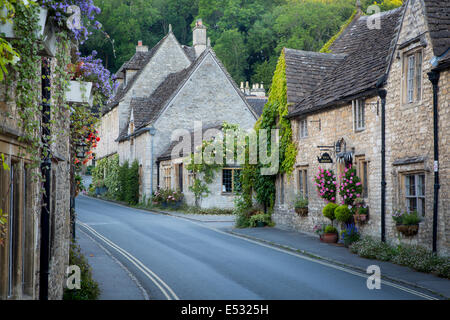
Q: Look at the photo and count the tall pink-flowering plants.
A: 2